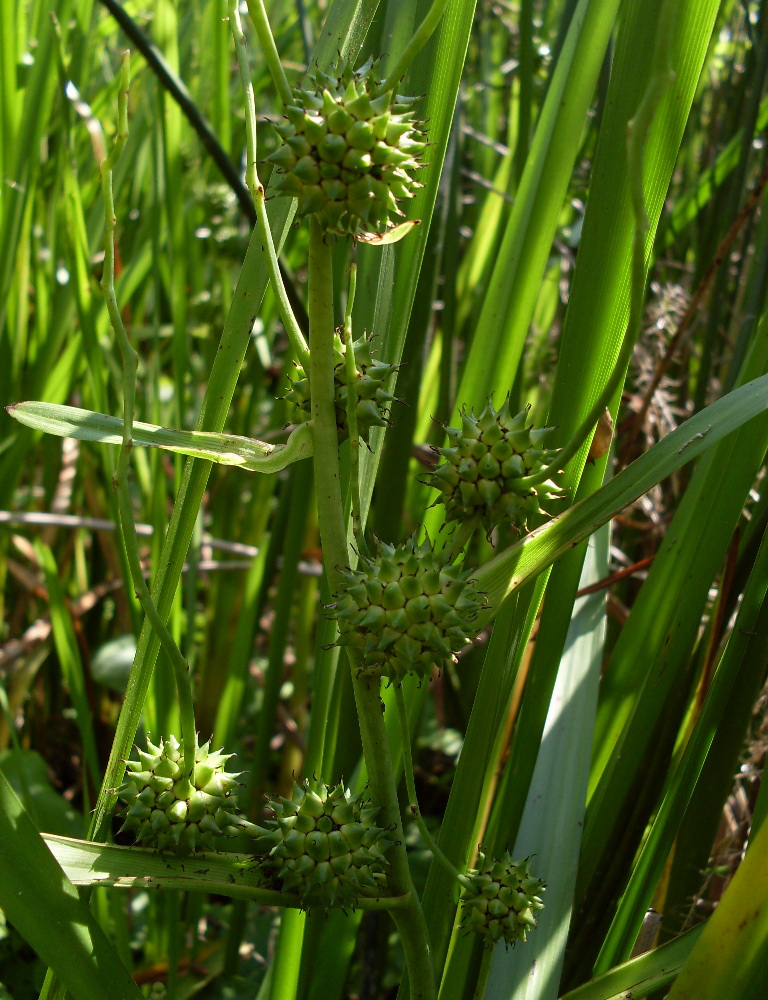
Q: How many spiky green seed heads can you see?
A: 7